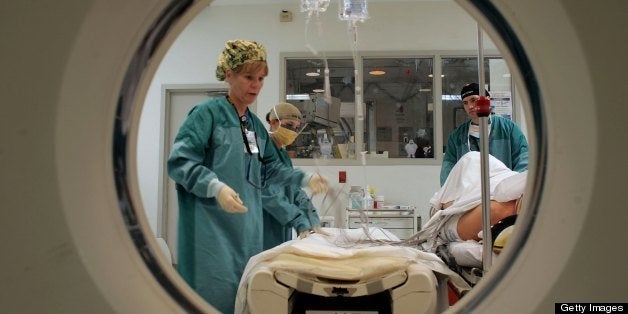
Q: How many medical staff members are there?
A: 3